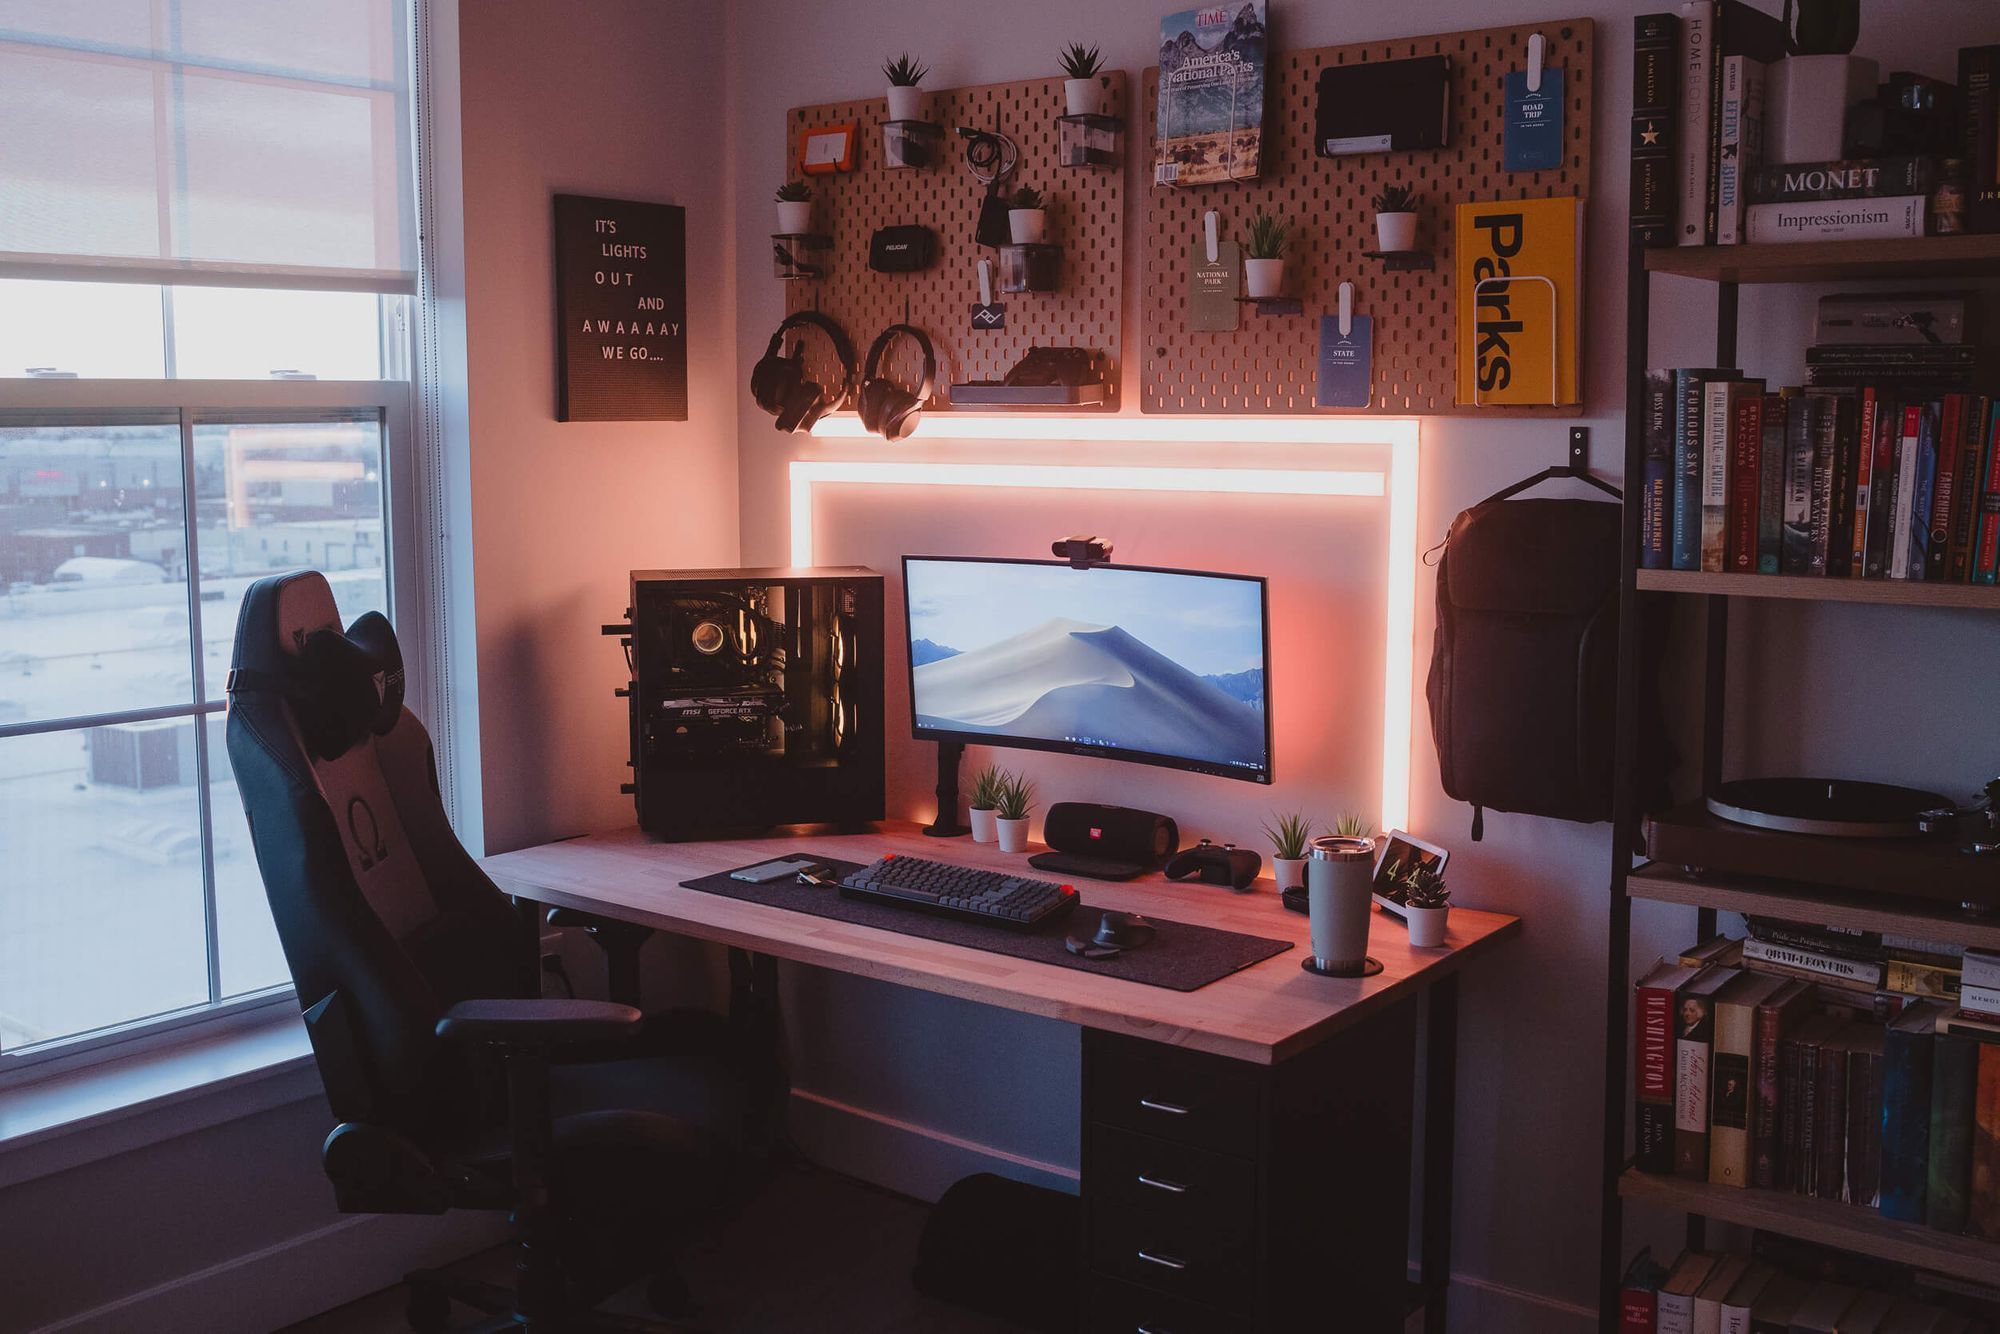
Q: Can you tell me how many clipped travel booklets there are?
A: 3